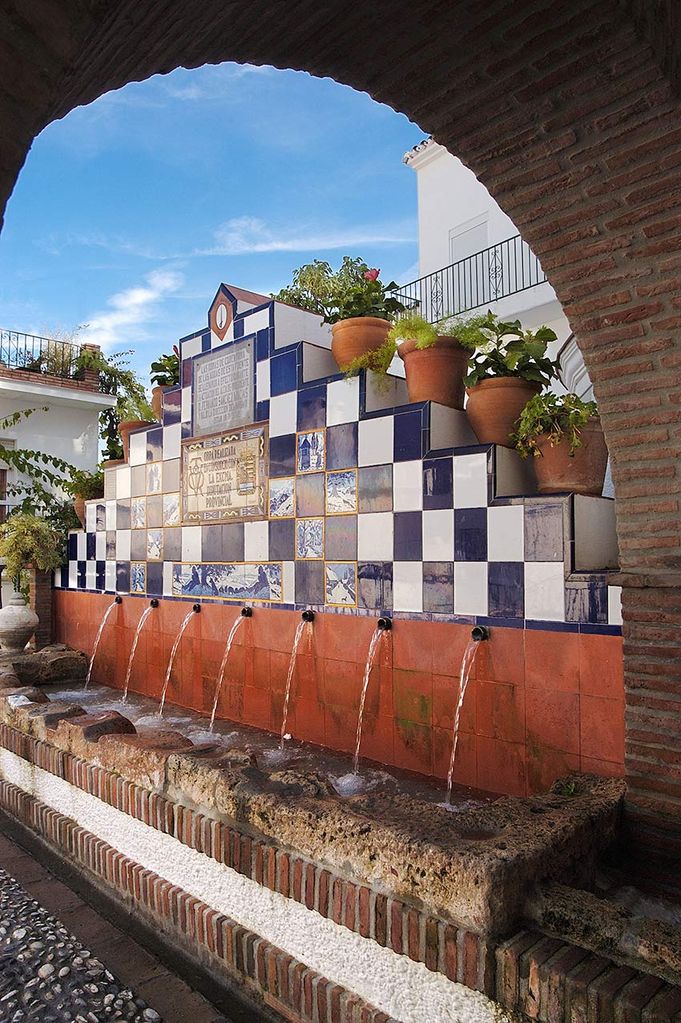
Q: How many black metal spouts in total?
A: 7